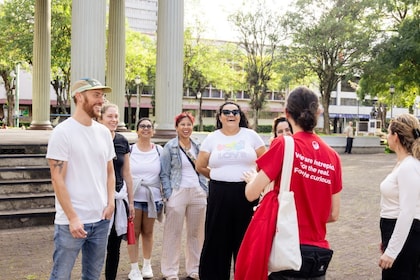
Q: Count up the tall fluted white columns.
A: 4